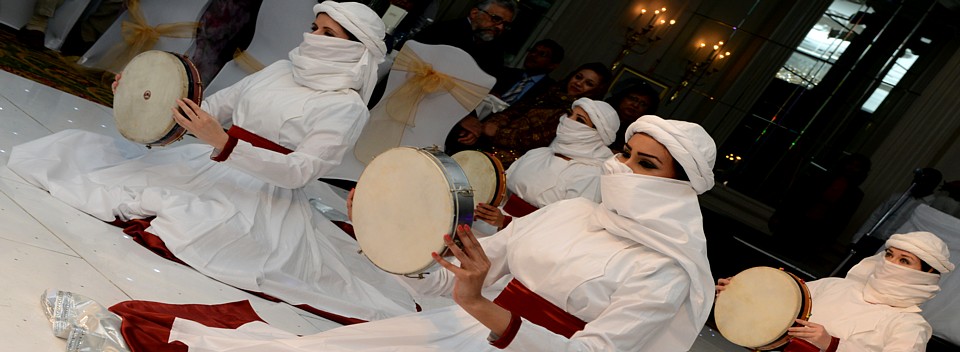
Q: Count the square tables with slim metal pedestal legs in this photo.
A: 0